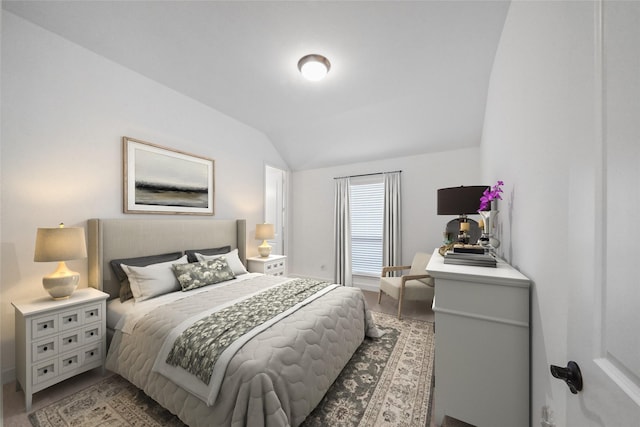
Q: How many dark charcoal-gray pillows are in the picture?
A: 2